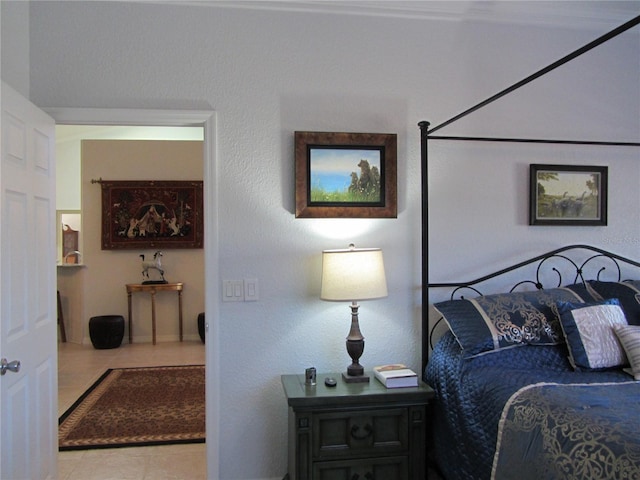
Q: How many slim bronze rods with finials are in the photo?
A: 1